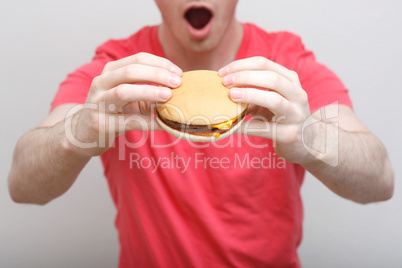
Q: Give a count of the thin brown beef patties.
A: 1